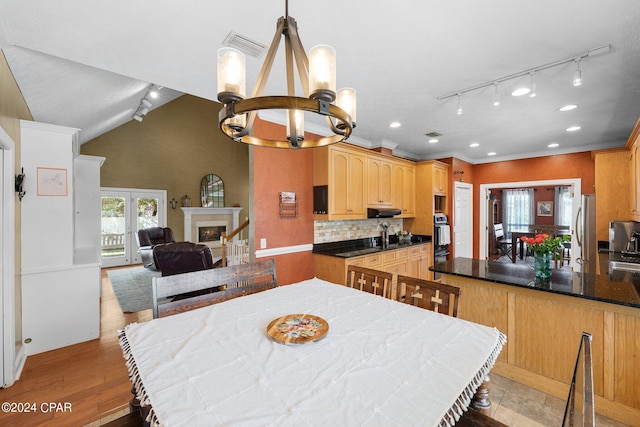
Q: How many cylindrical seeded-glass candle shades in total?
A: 5